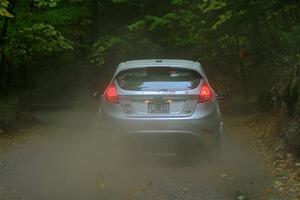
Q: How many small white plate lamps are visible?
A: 2